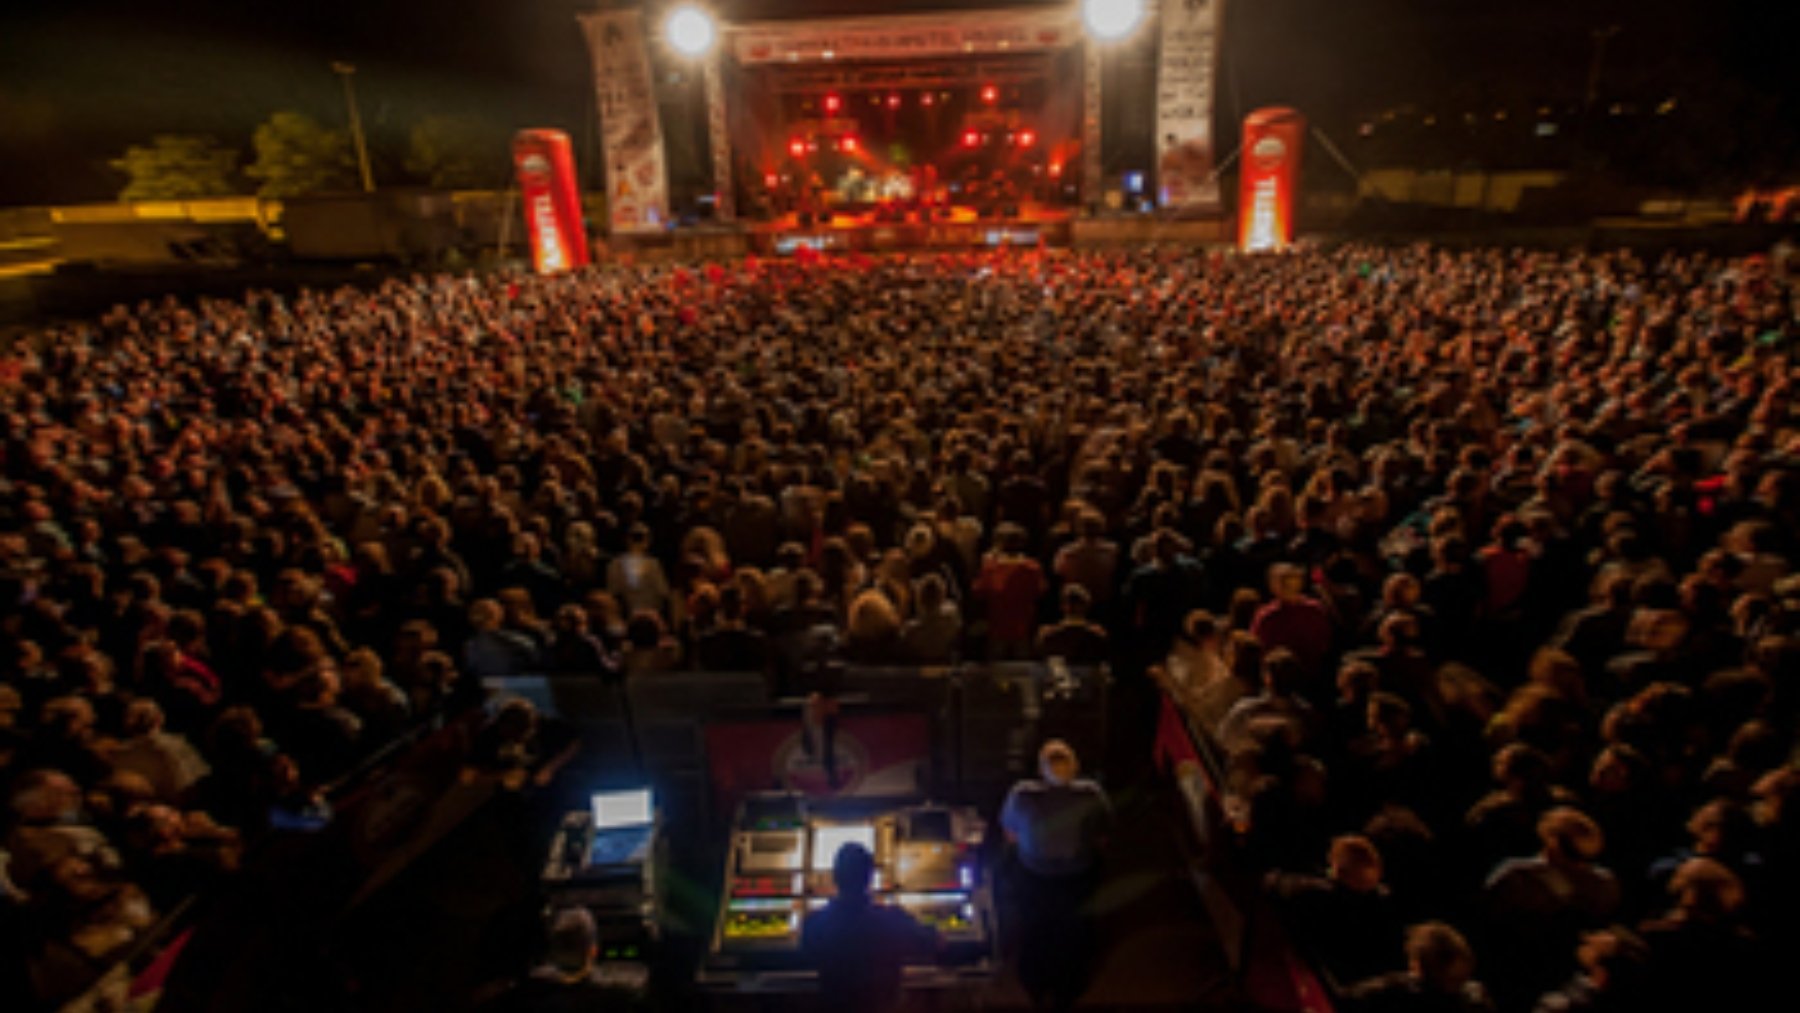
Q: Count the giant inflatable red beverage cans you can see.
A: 2